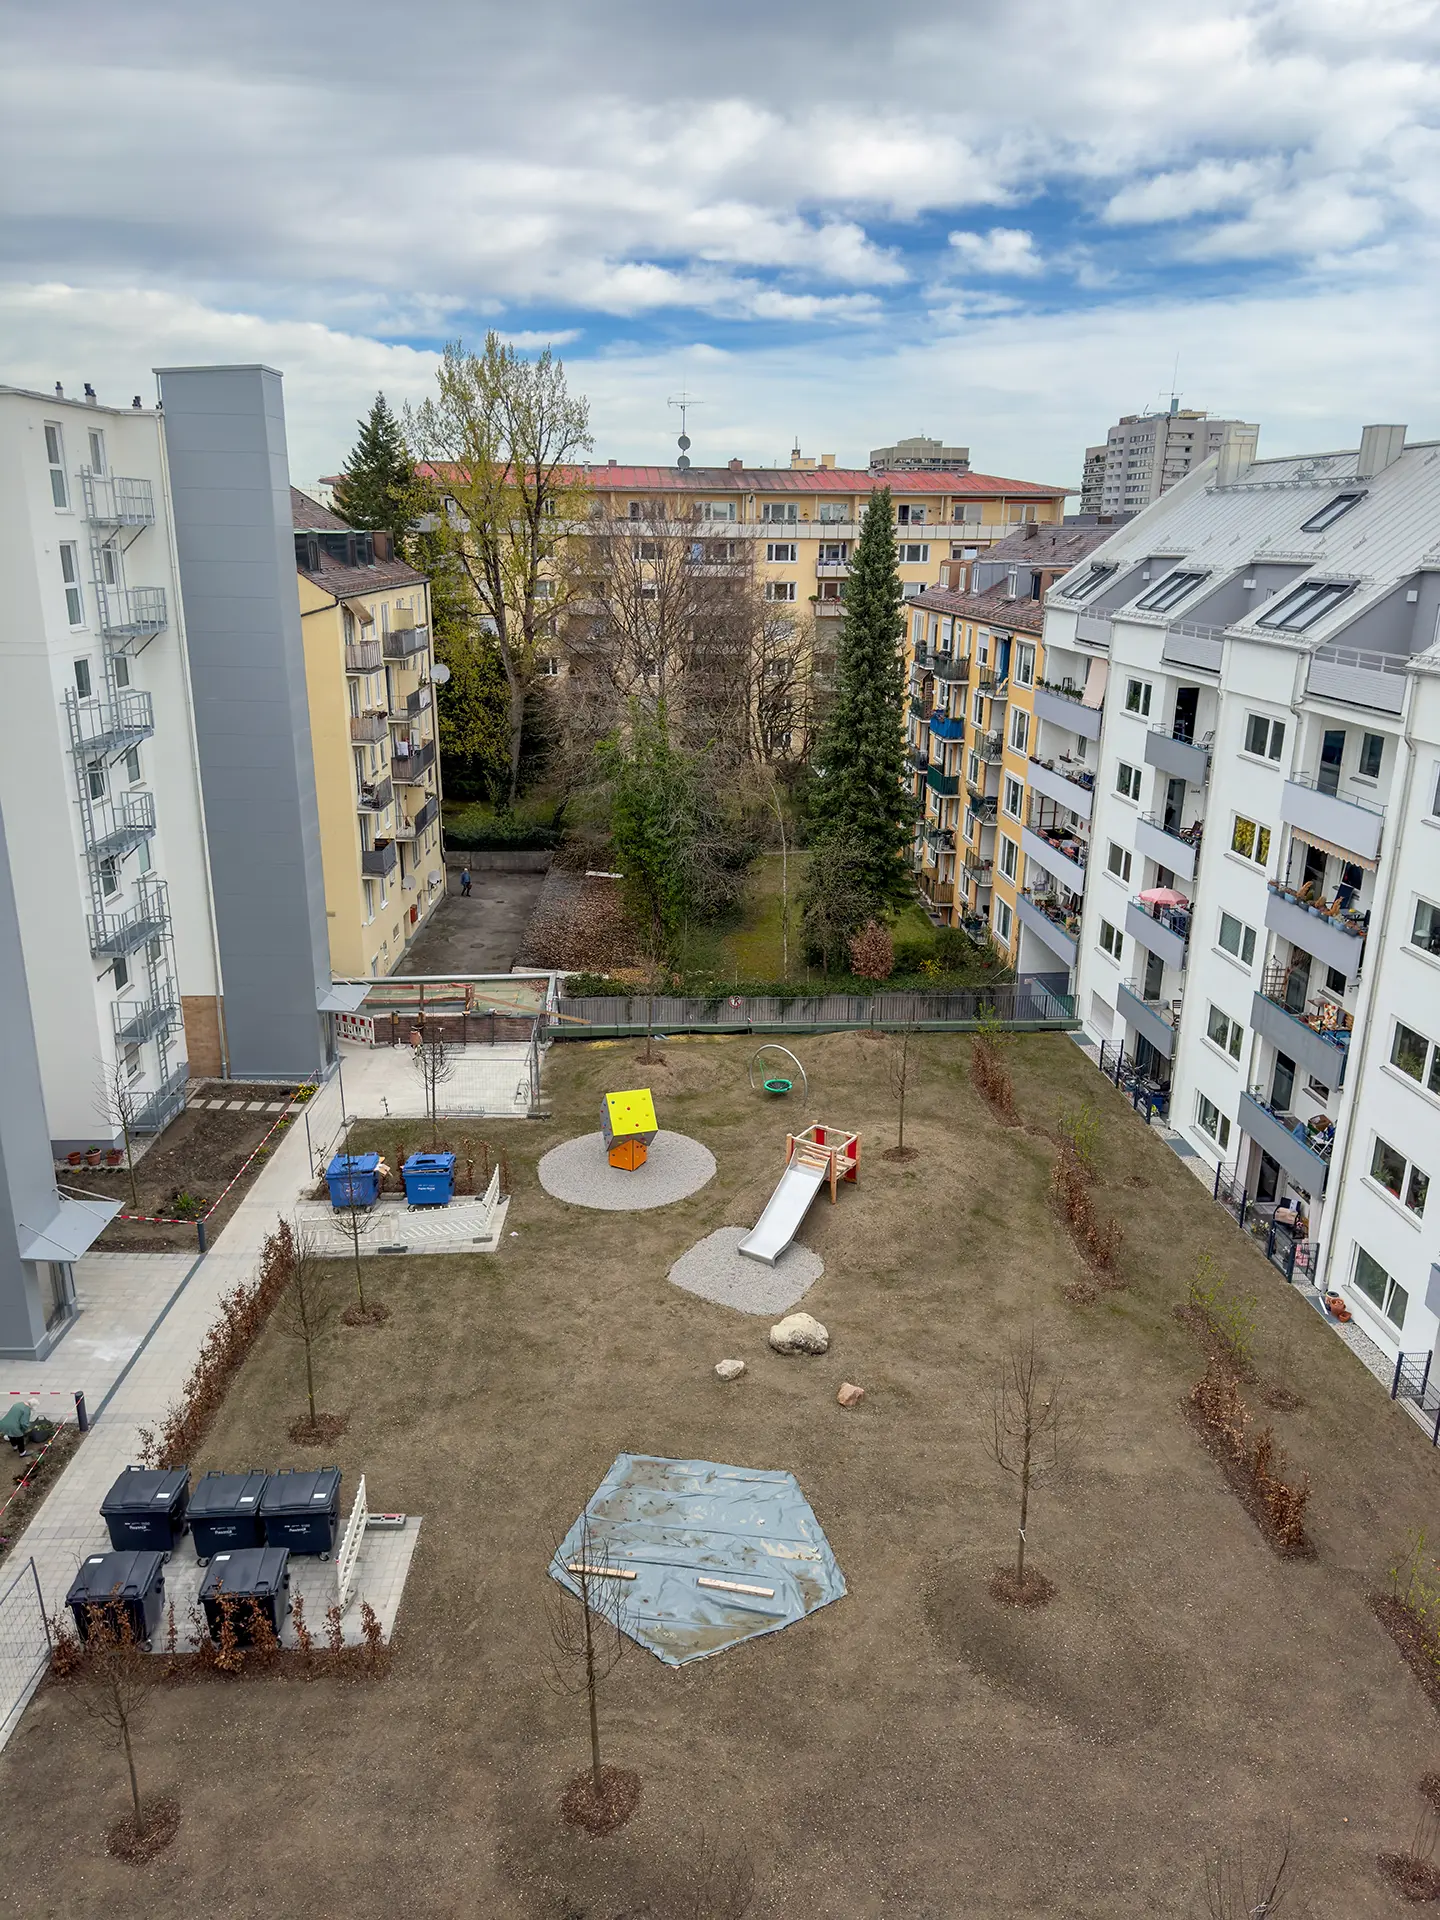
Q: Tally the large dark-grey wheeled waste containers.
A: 5